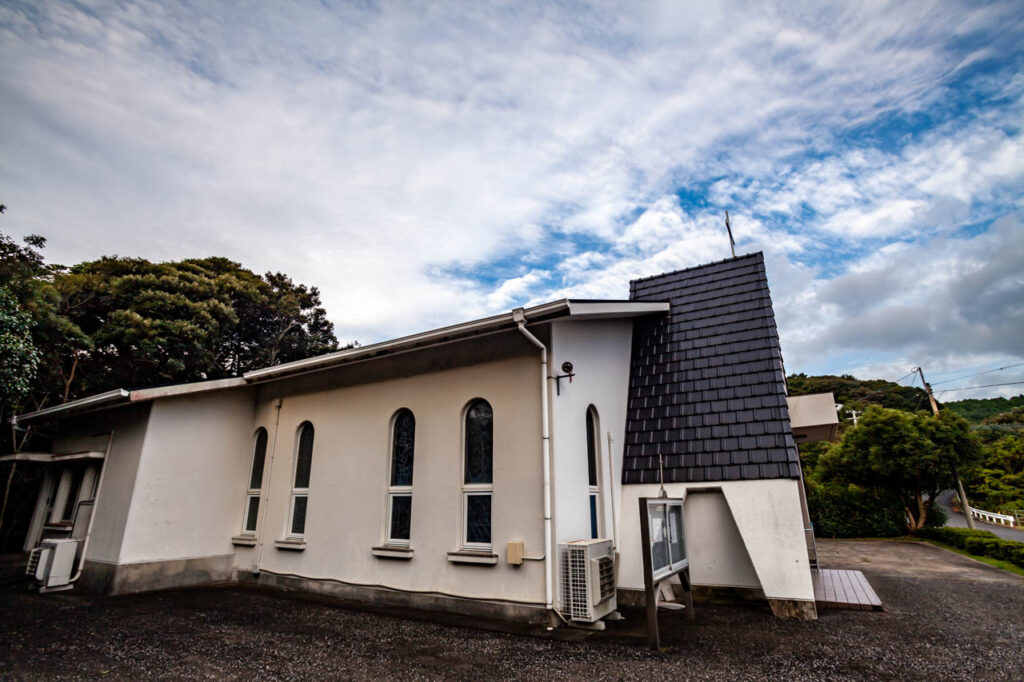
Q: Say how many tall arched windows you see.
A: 5